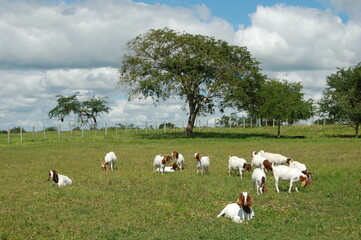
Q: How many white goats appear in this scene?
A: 13